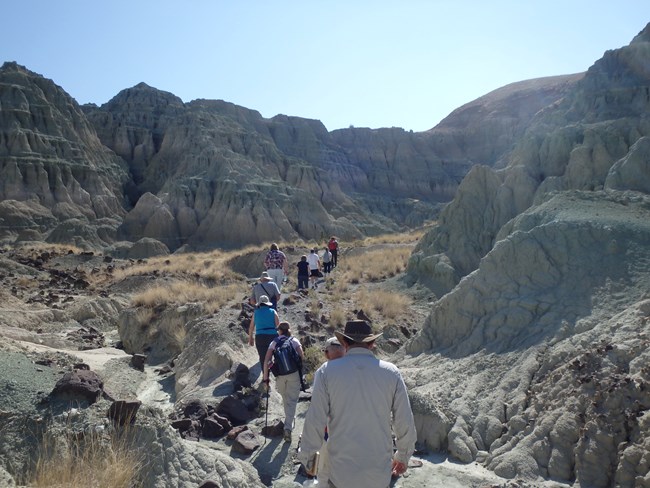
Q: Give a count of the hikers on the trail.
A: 10